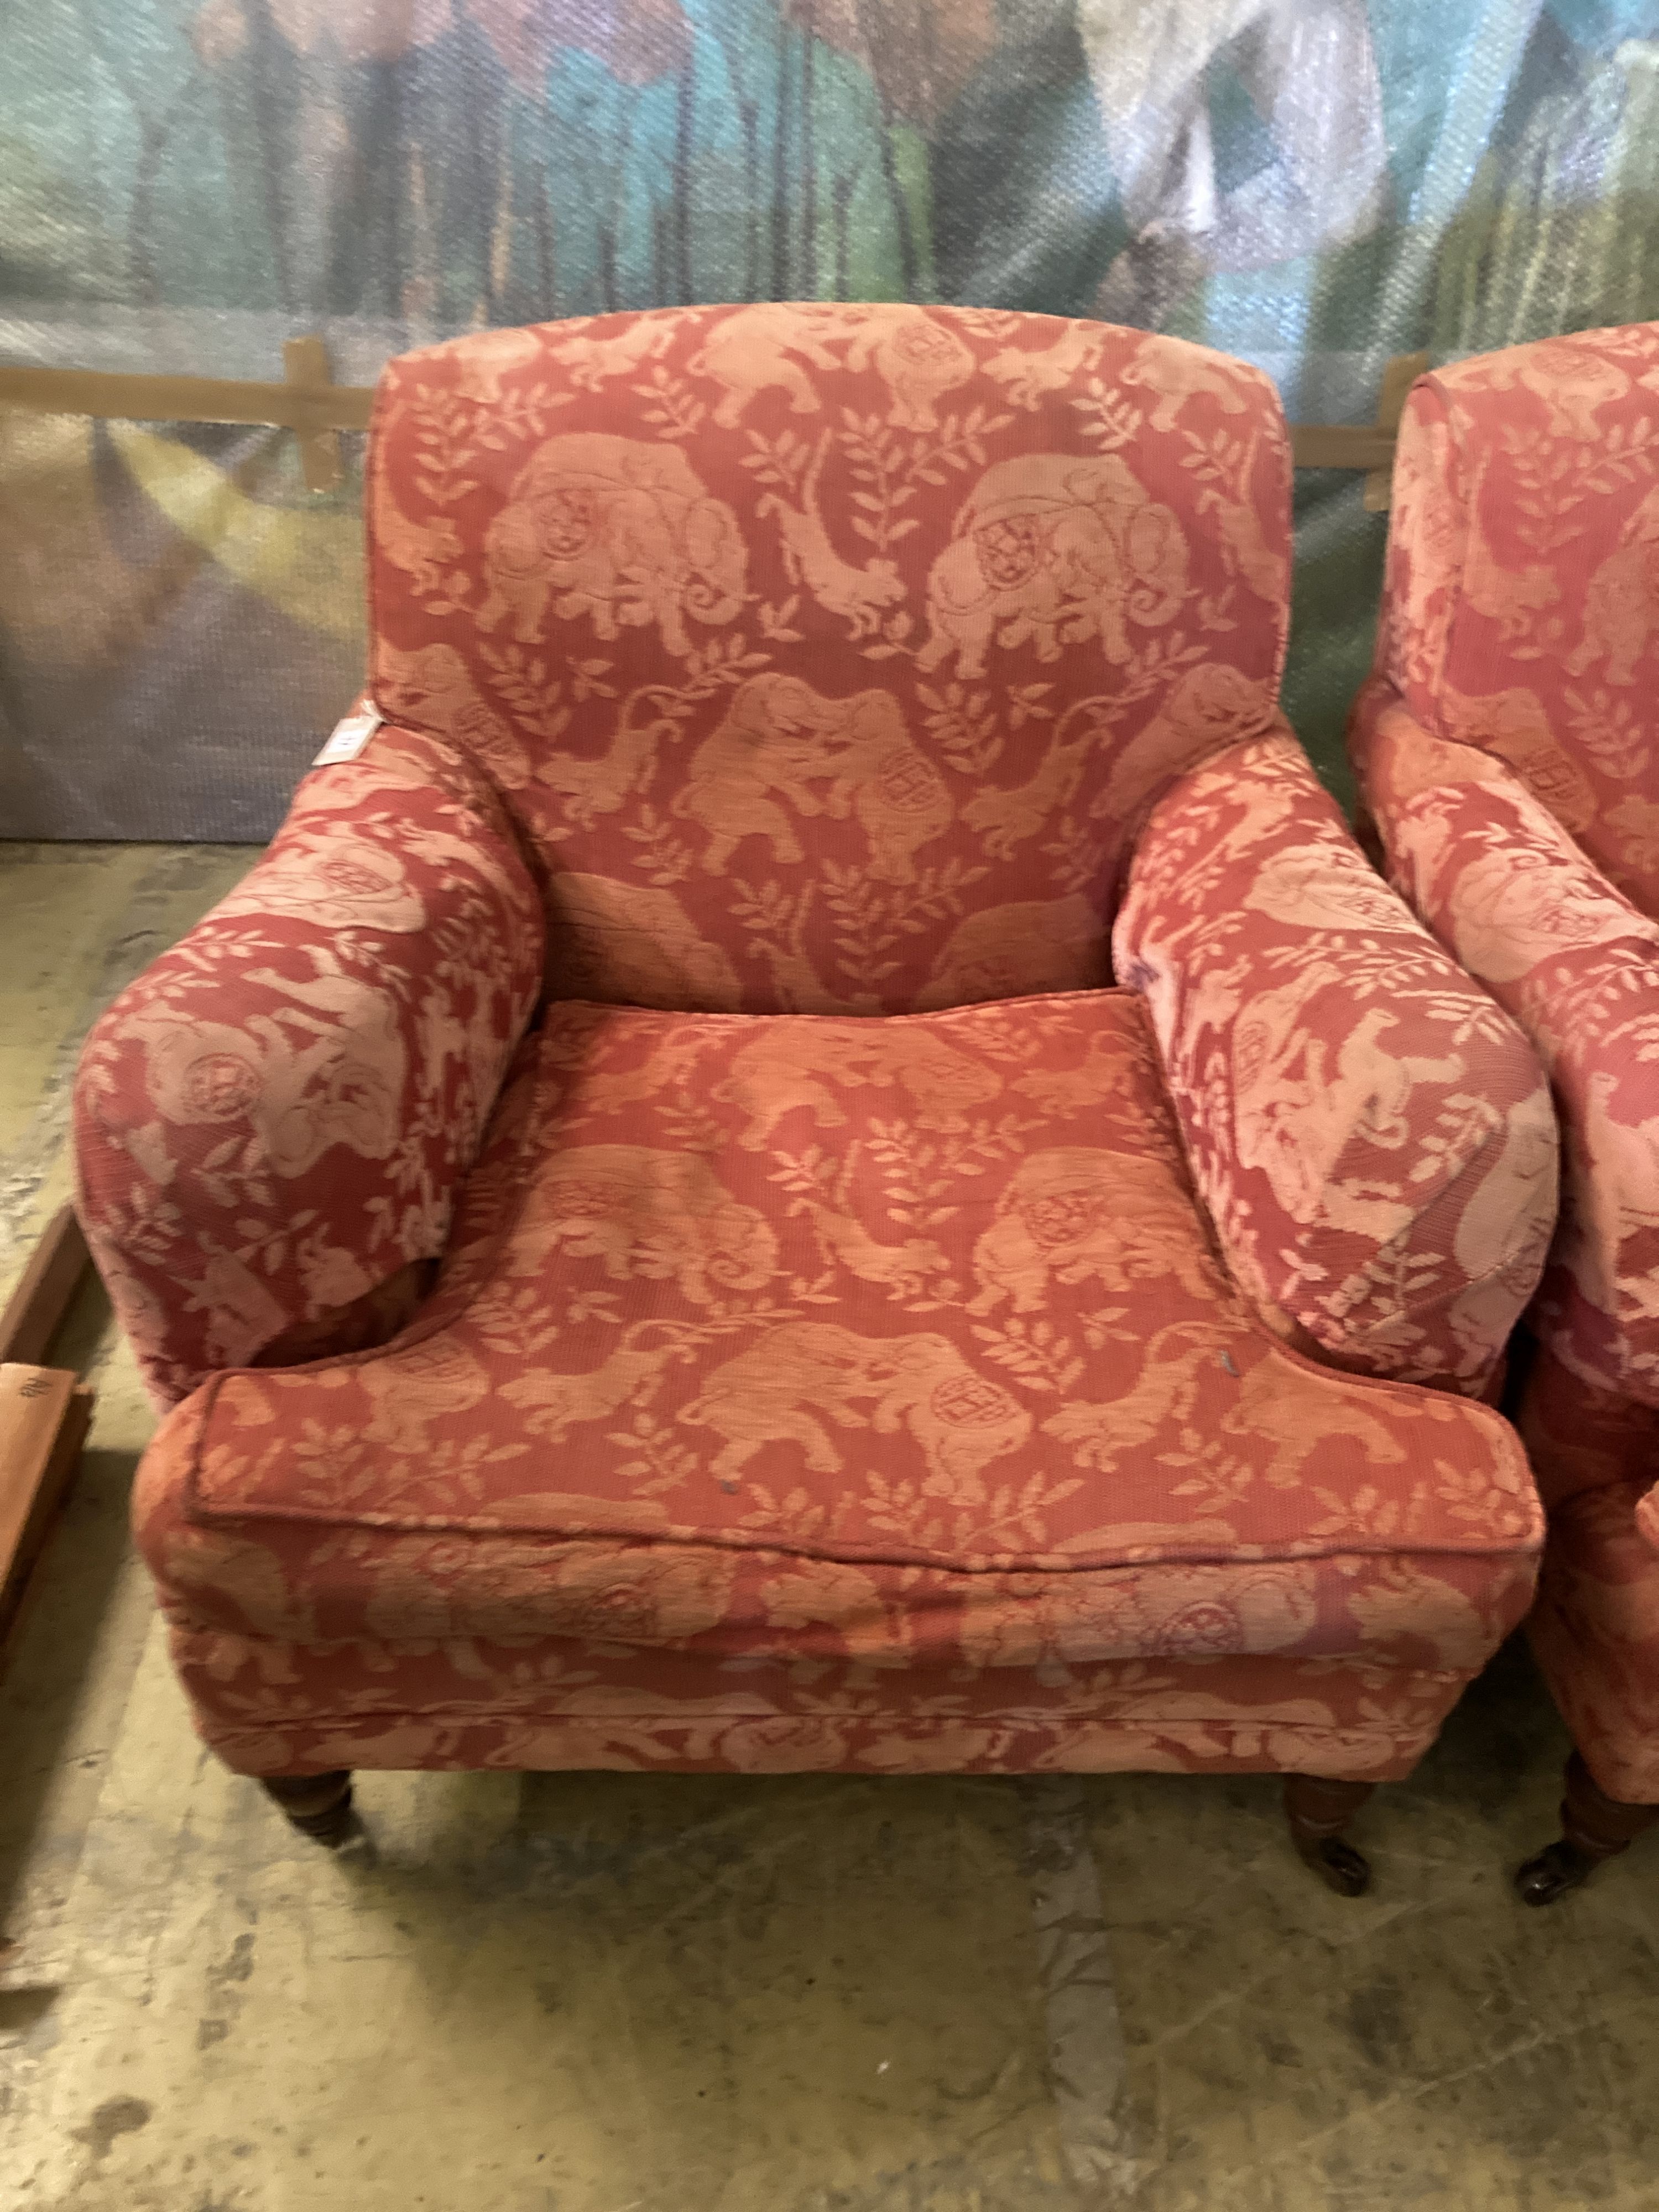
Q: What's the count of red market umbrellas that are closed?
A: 0